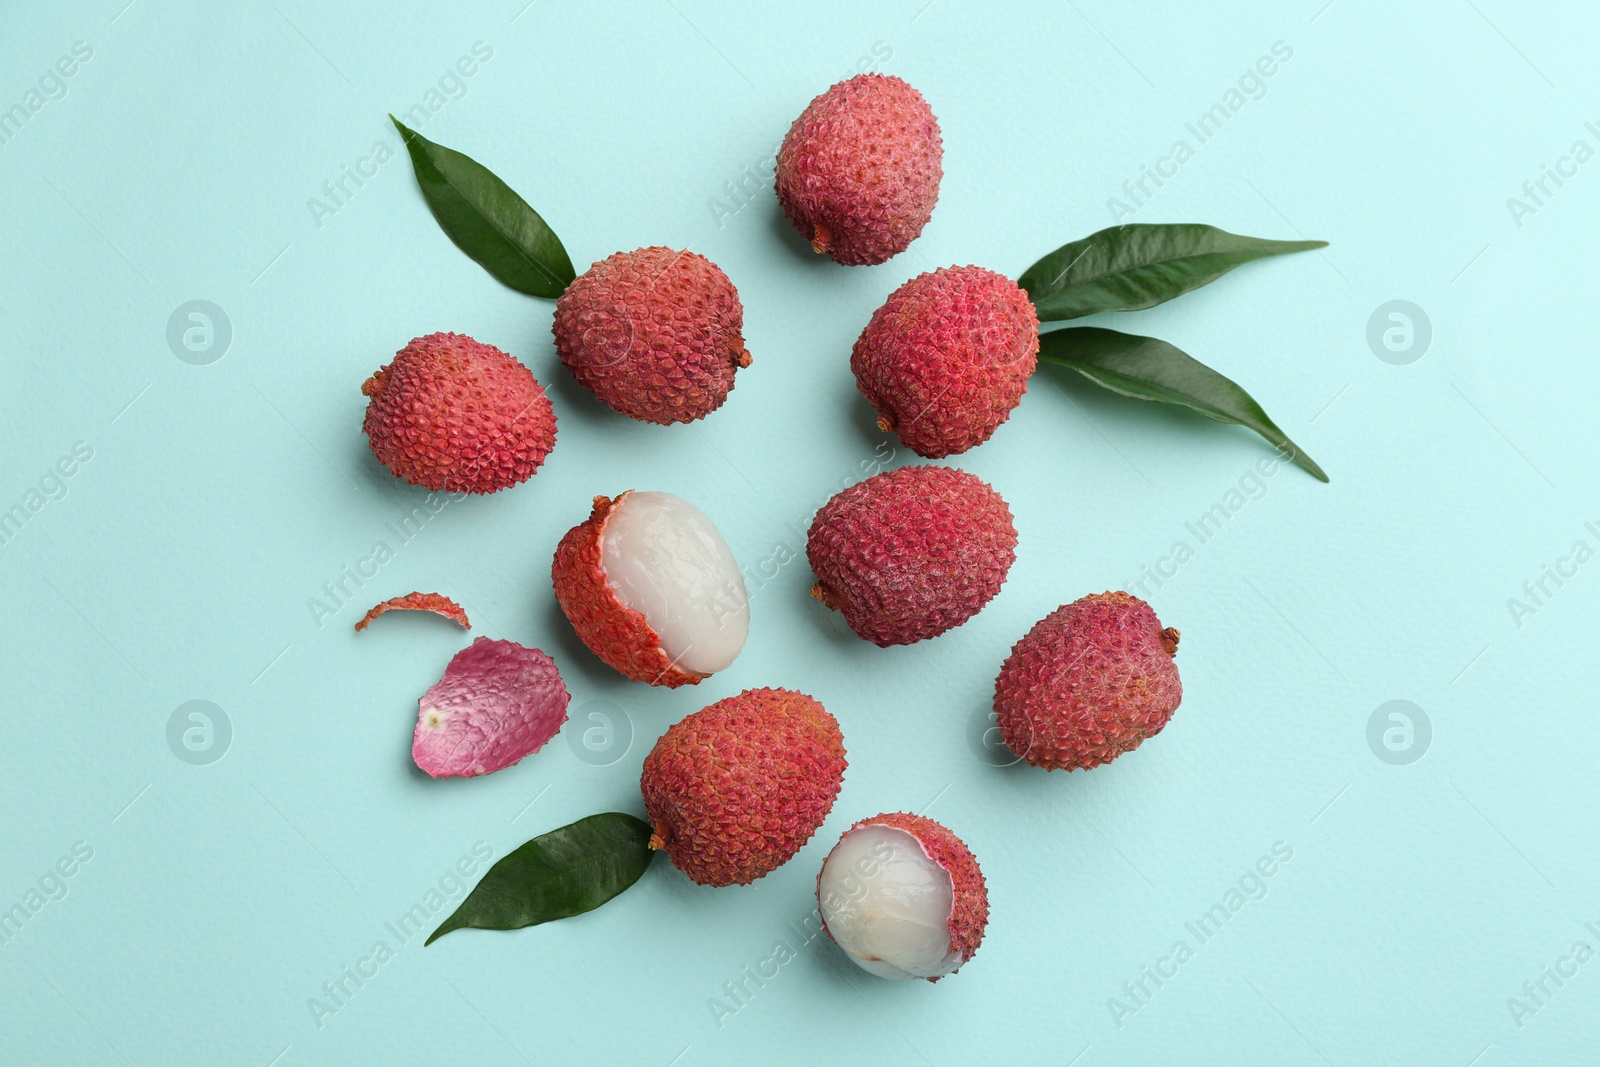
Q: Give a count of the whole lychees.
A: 7